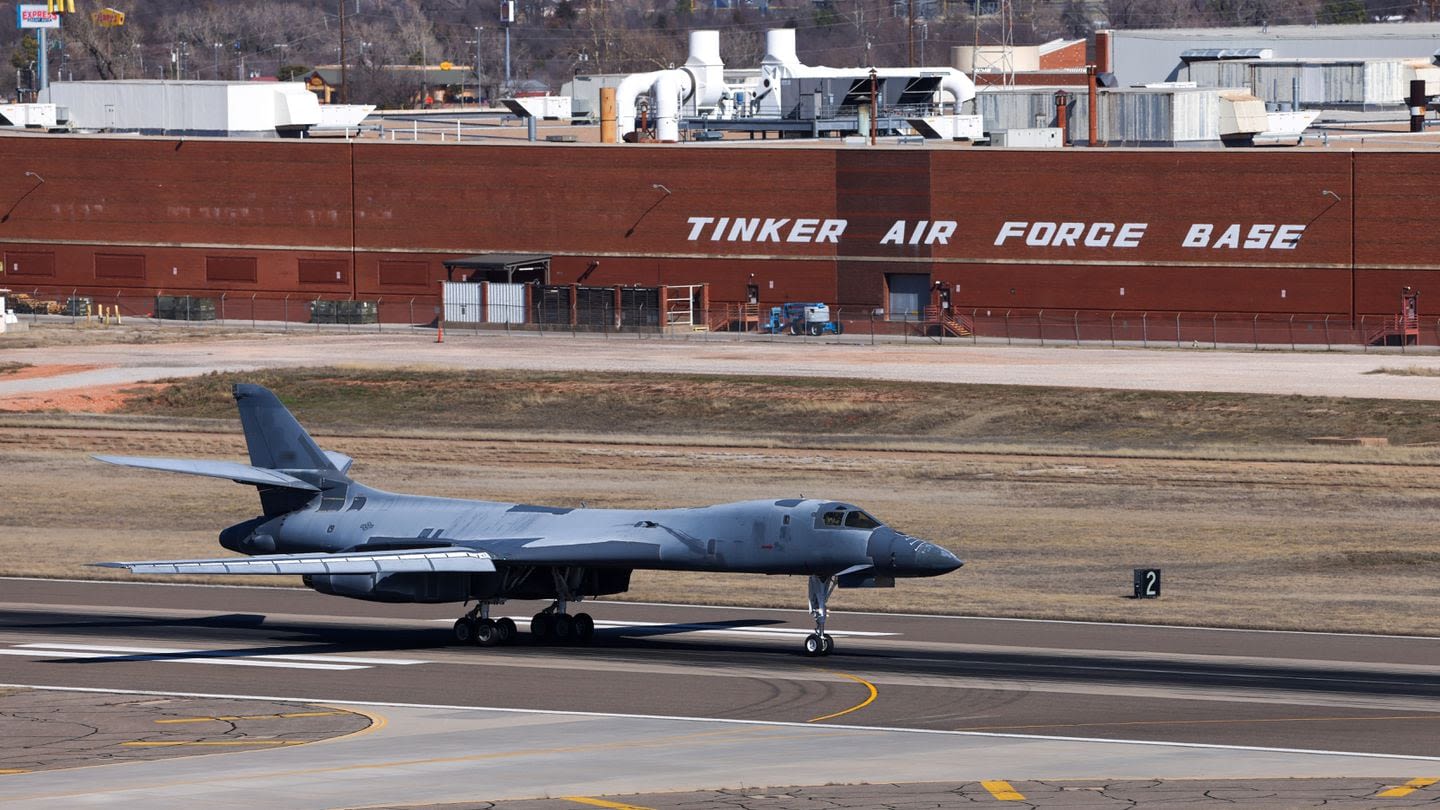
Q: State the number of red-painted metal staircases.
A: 3